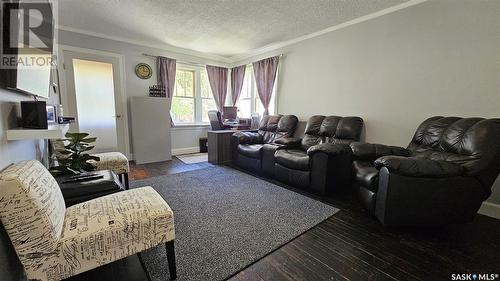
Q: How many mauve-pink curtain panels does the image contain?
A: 4